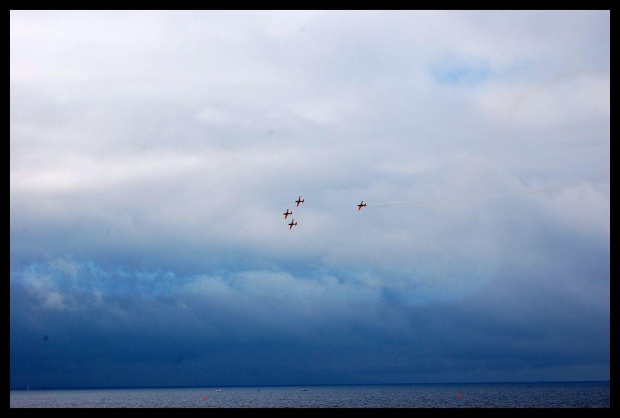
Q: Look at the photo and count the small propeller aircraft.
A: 4